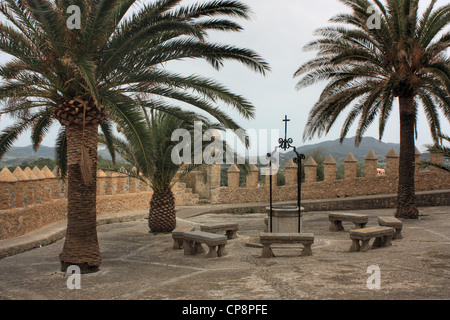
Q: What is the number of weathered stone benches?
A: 7